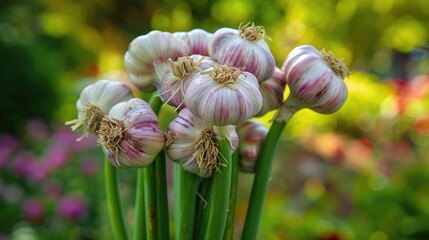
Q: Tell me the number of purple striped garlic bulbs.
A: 11